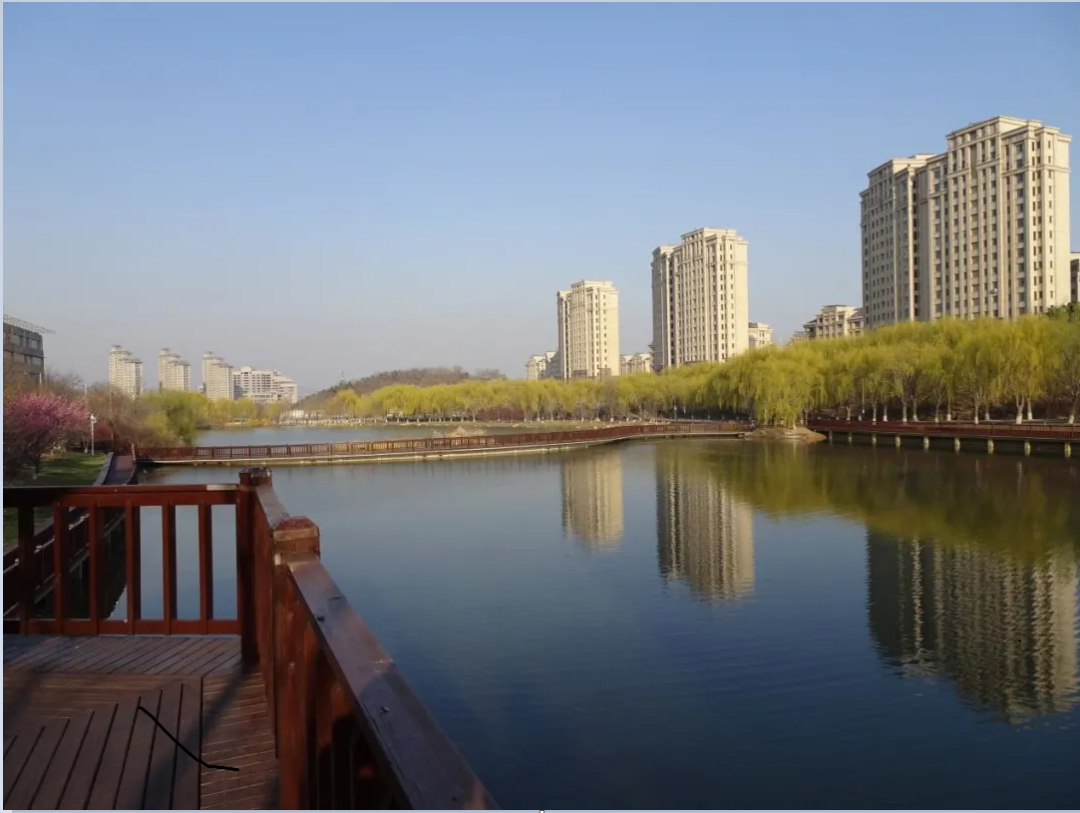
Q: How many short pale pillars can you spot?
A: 9